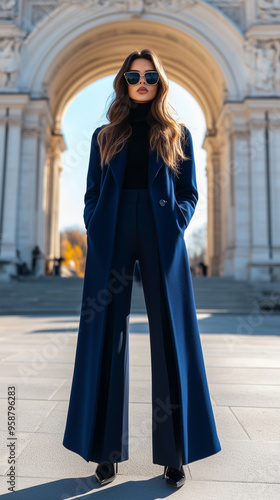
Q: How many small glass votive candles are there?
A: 0